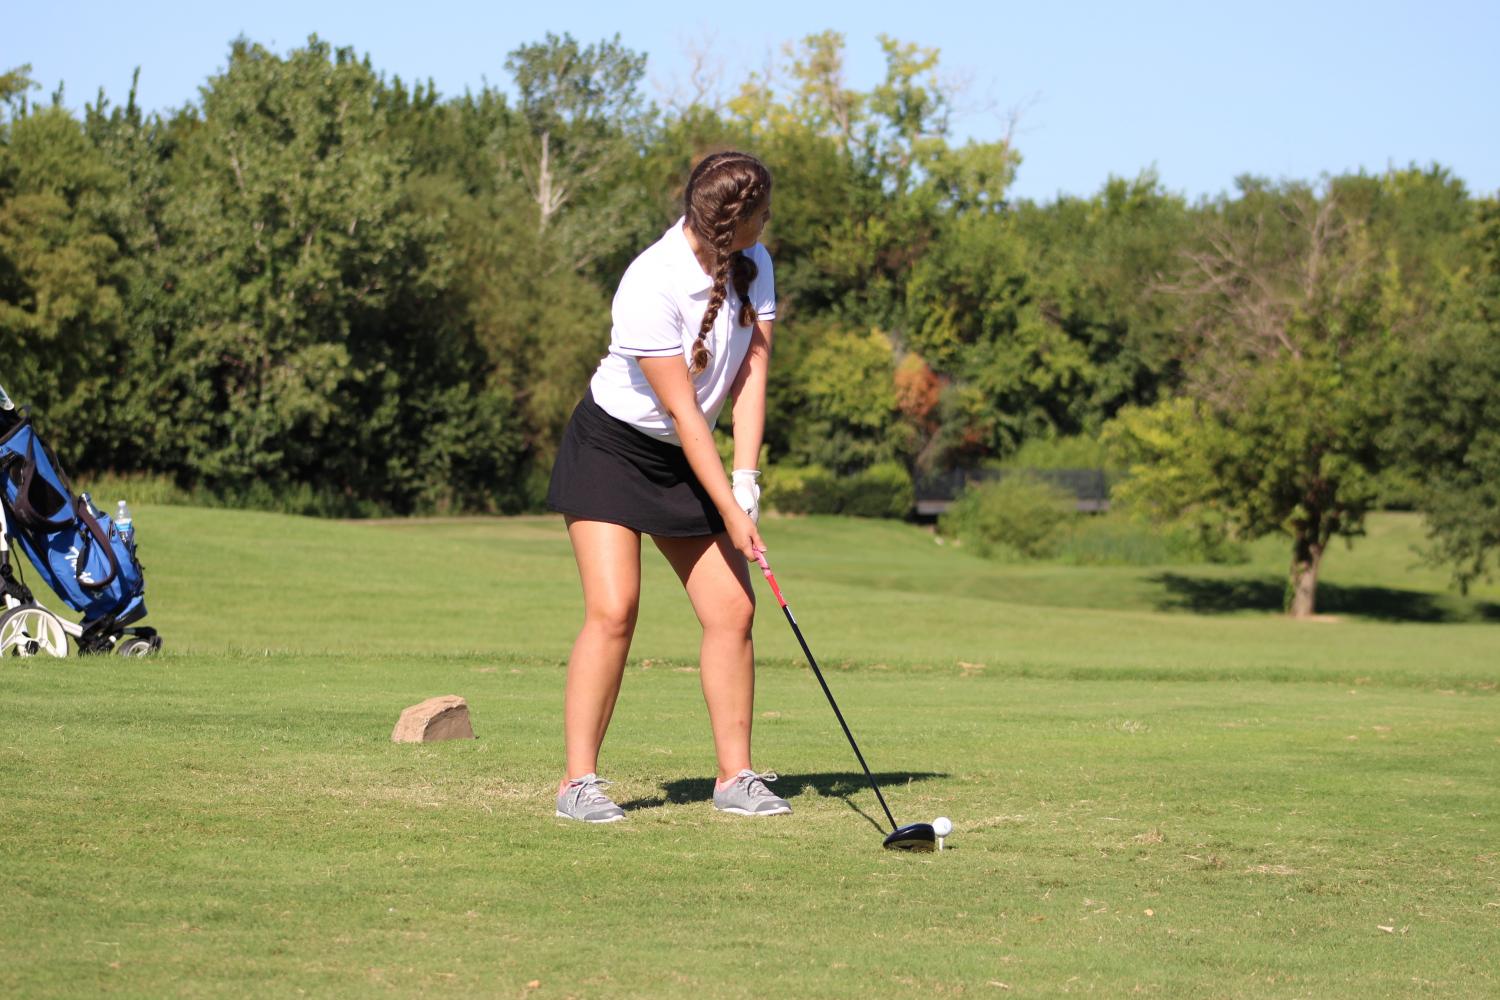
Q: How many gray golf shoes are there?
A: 2